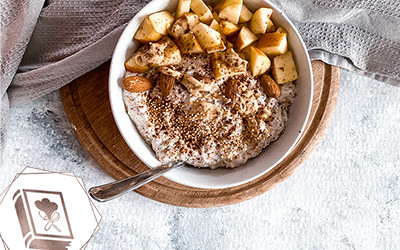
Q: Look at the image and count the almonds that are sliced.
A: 0